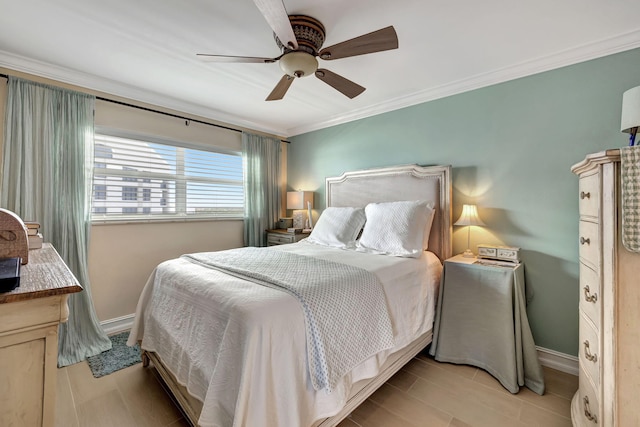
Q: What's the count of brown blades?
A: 3